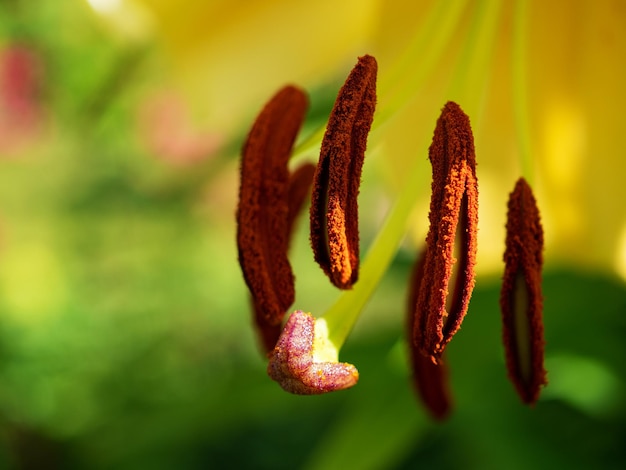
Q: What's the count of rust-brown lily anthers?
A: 6